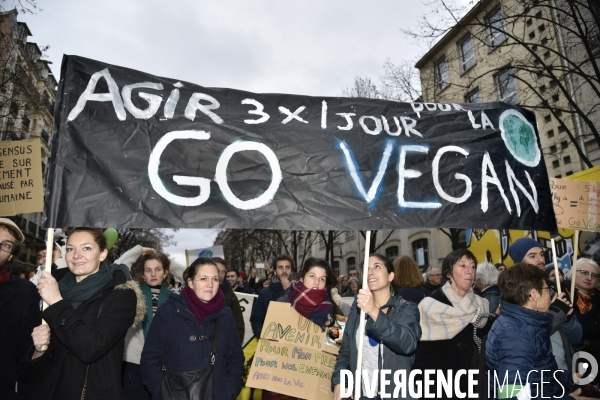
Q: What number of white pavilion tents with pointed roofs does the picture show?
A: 0